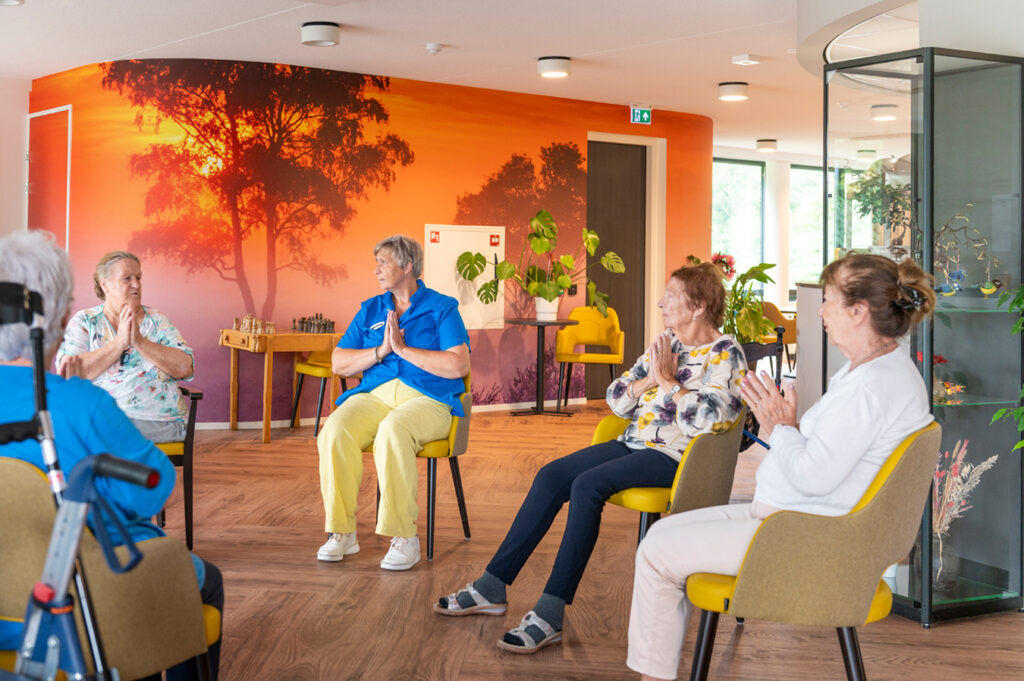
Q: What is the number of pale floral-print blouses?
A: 2